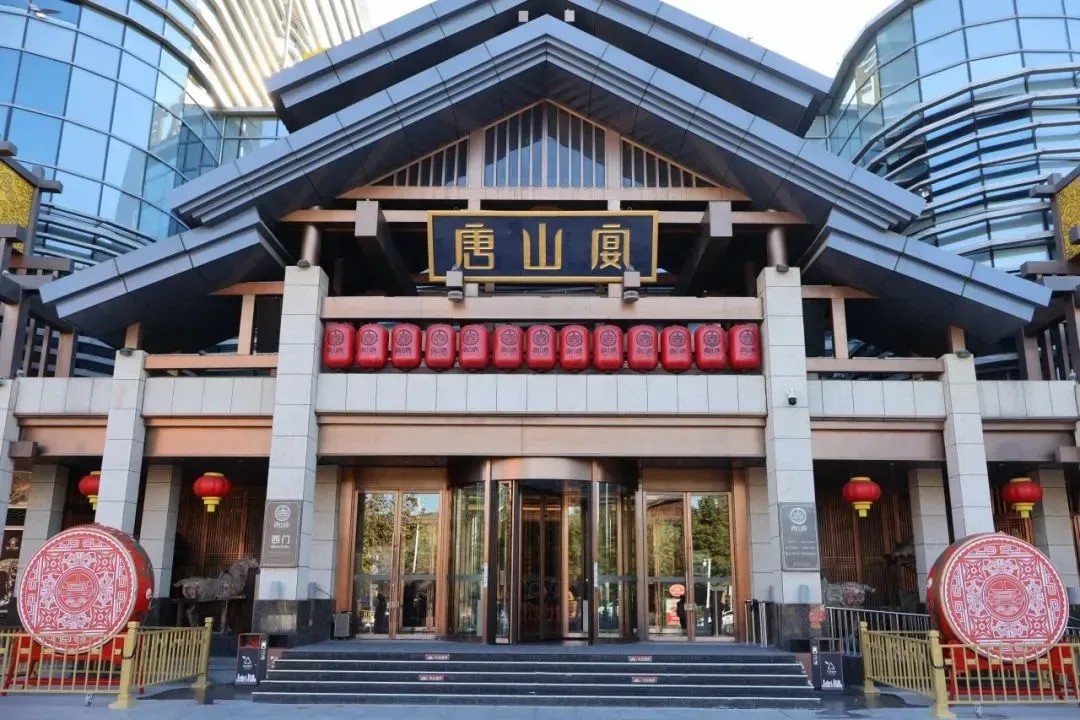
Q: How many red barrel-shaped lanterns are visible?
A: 13